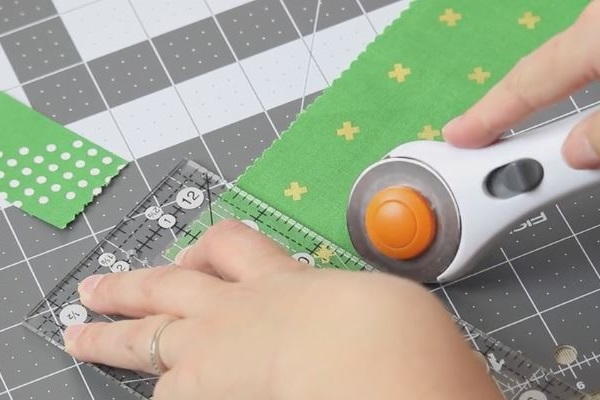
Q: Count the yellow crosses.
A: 8